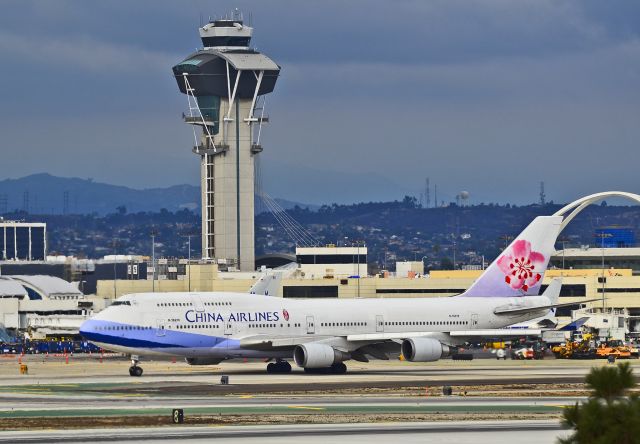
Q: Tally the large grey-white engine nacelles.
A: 2